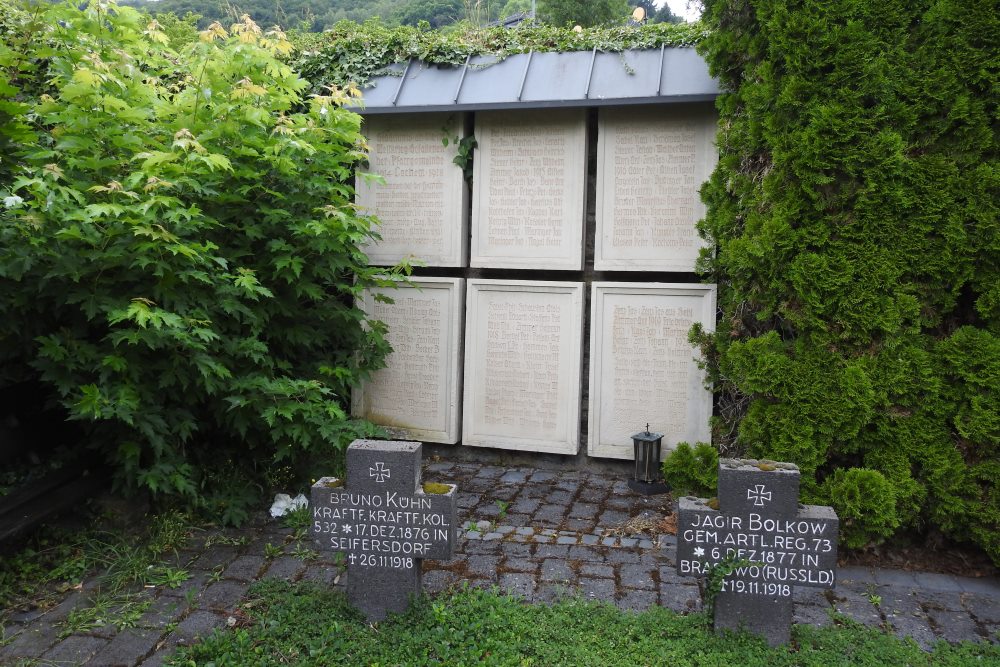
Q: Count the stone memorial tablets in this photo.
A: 6